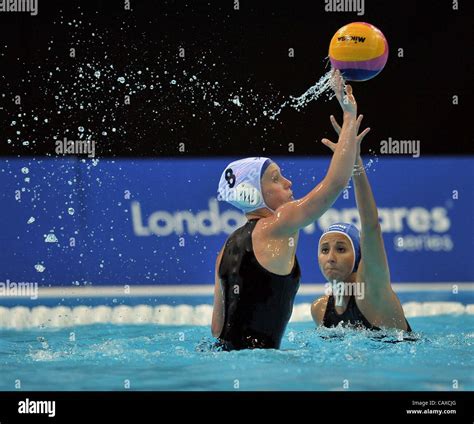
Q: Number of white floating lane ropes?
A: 1